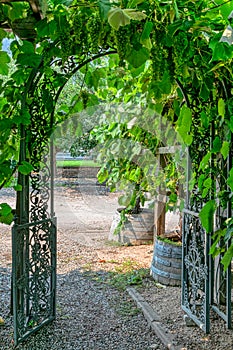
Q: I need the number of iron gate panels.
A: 2